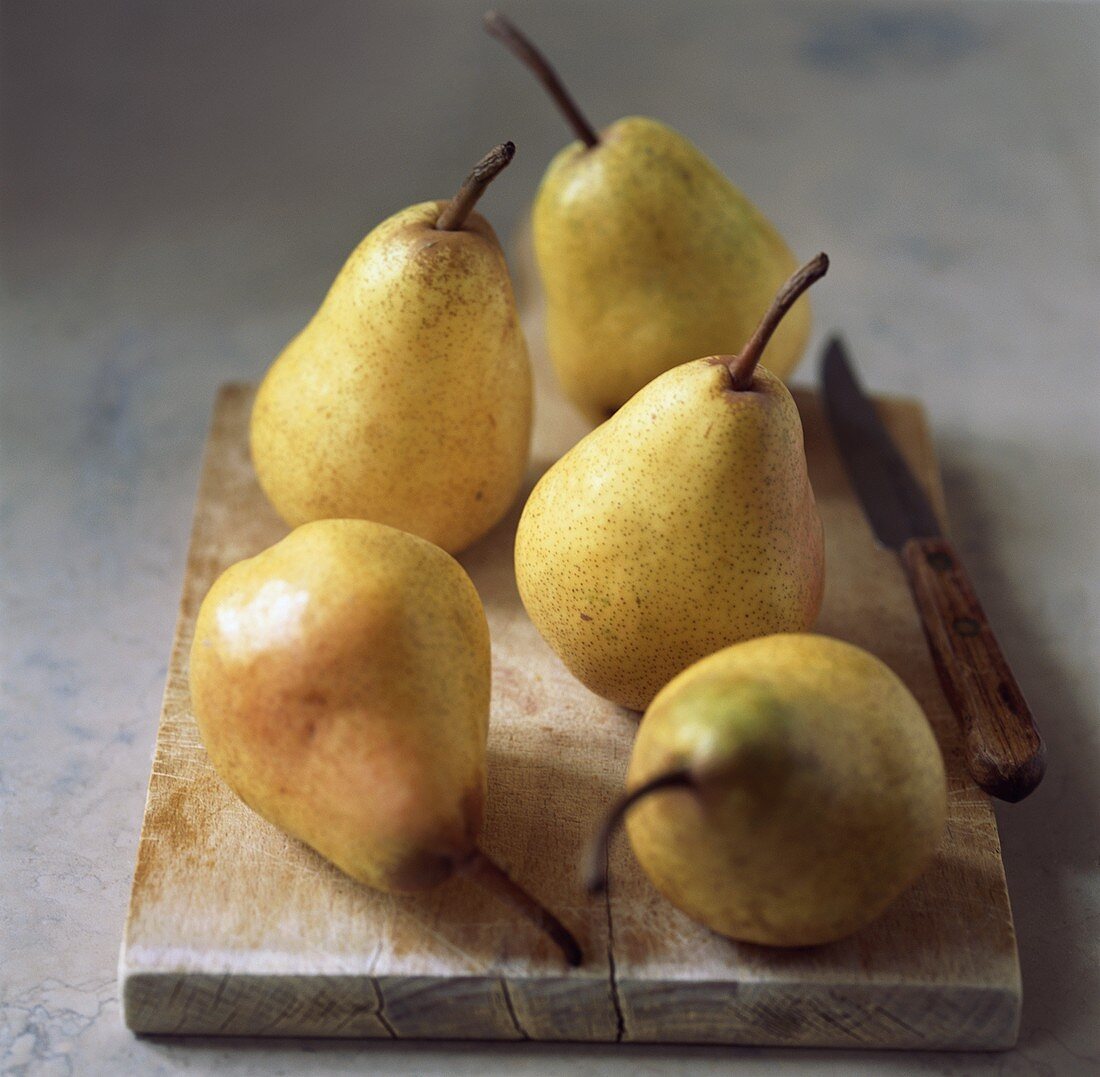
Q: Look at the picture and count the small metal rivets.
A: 2